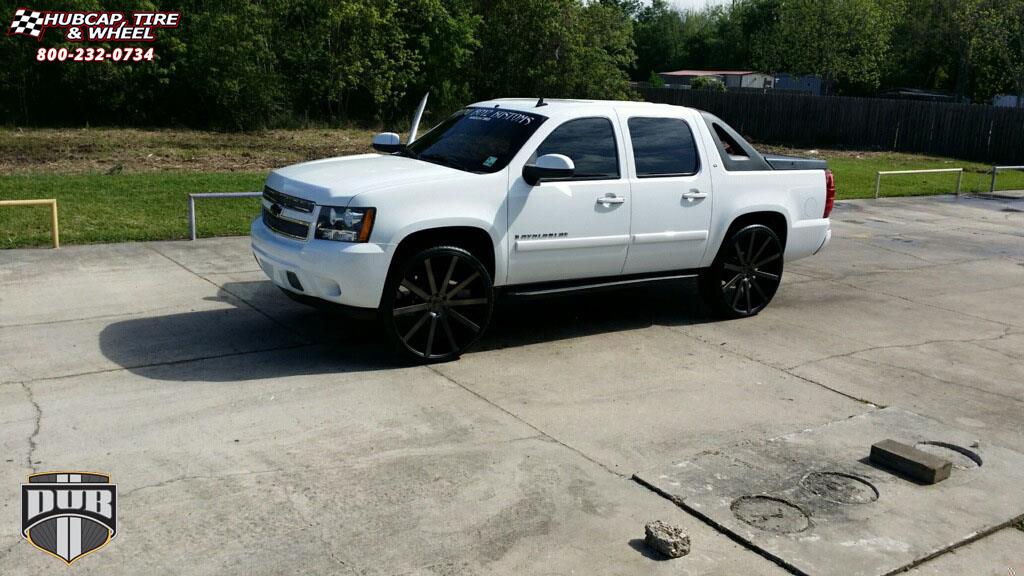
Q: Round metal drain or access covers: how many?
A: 3